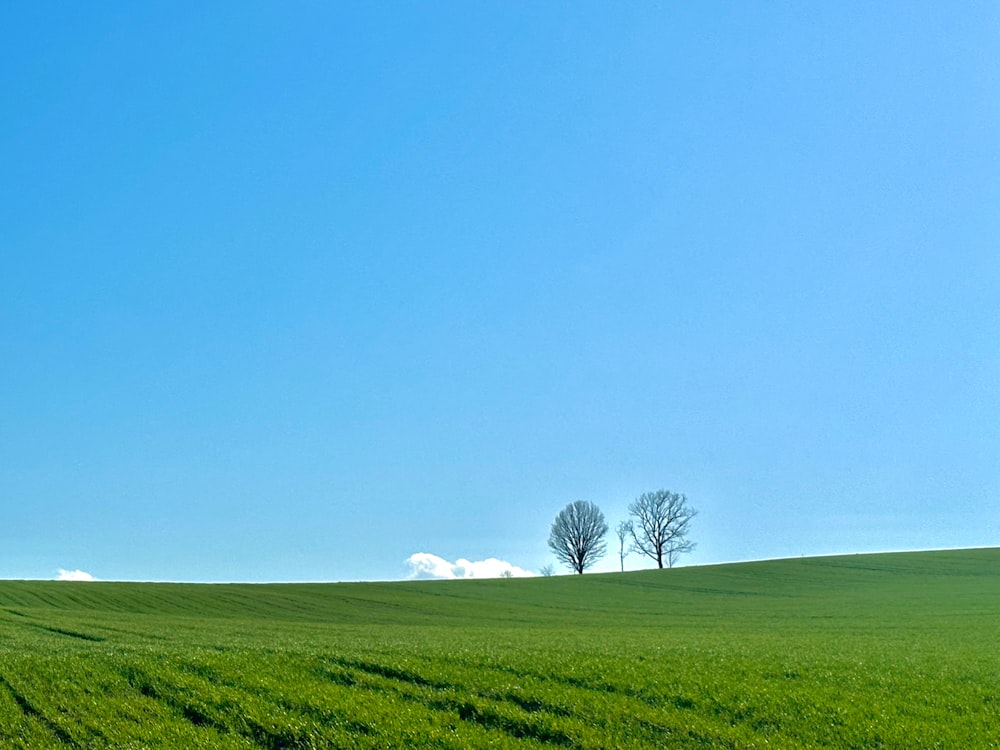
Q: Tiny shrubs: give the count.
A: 2